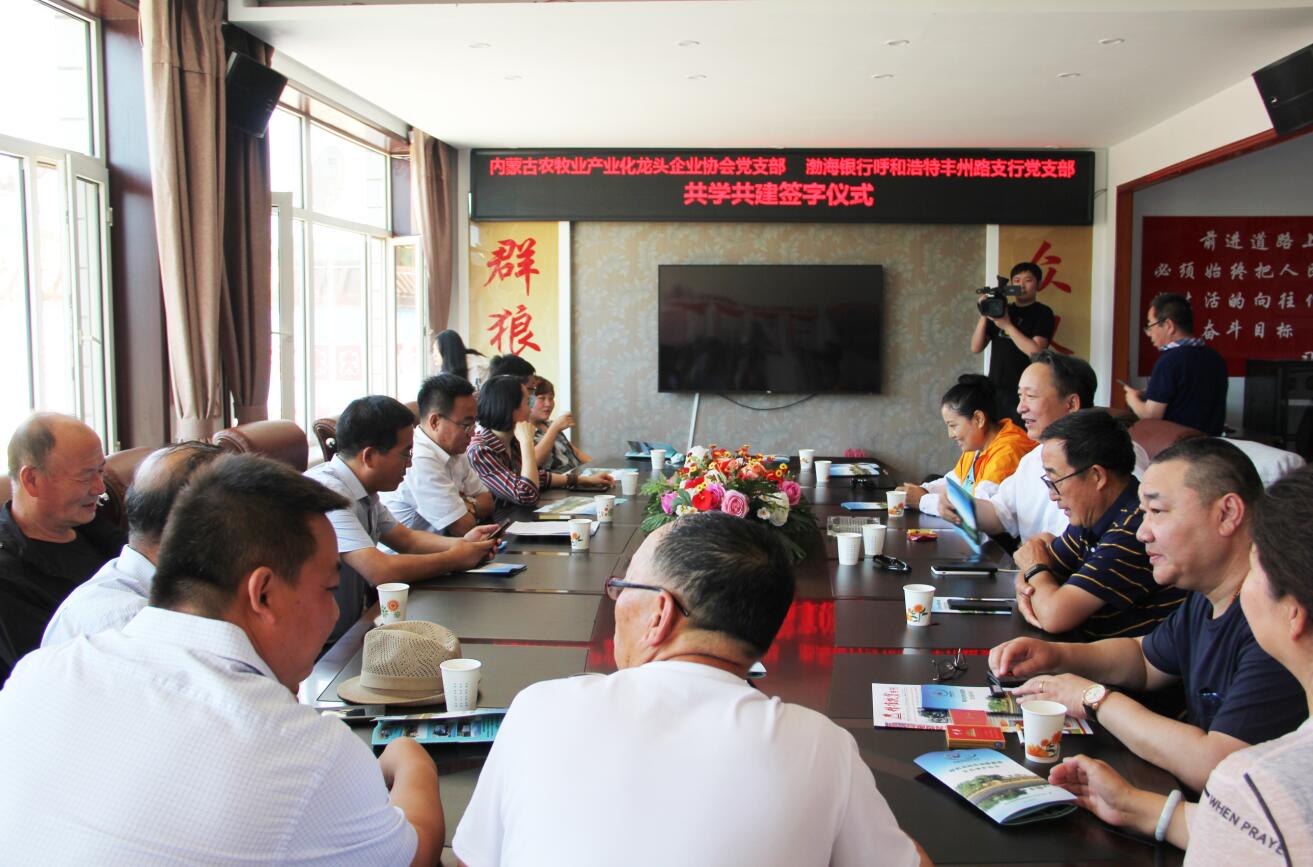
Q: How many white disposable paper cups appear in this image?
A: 13